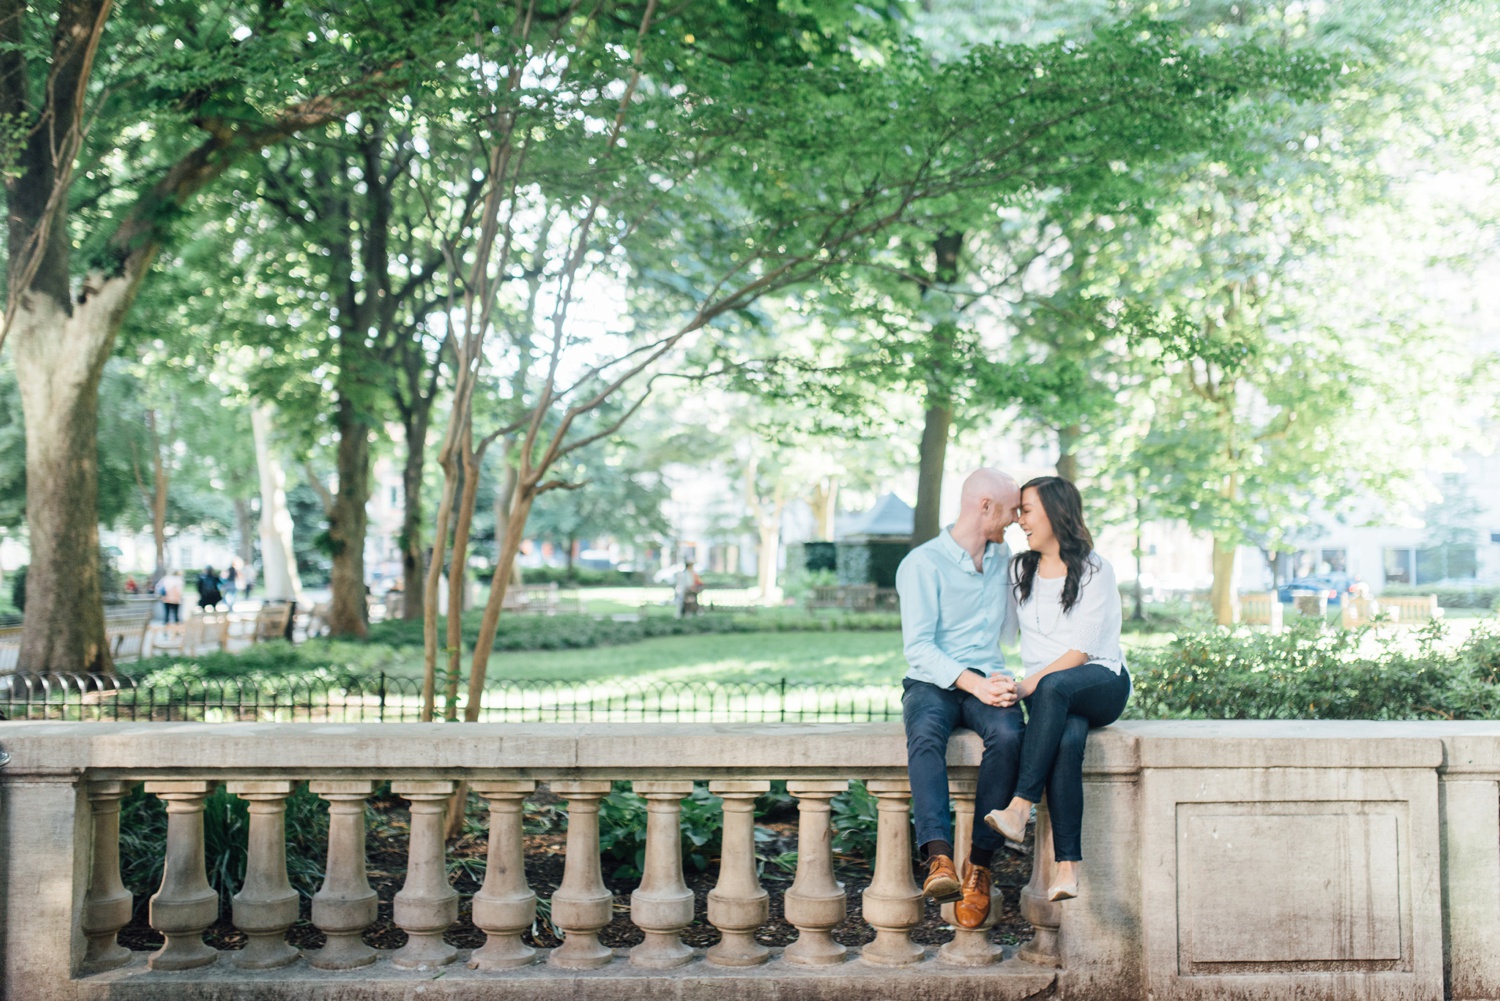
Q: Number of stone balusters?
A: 13